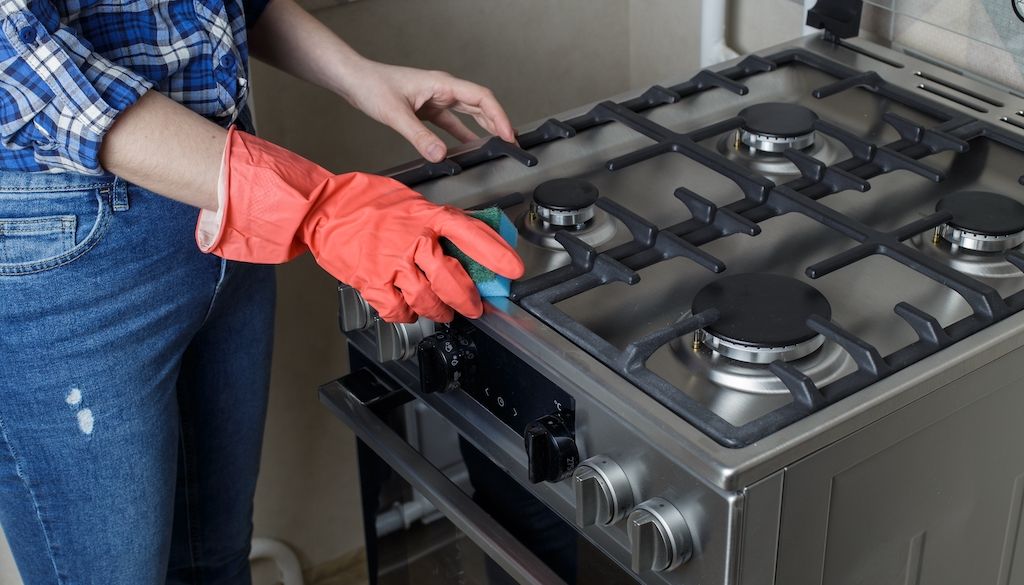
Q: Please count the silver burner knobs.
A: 4